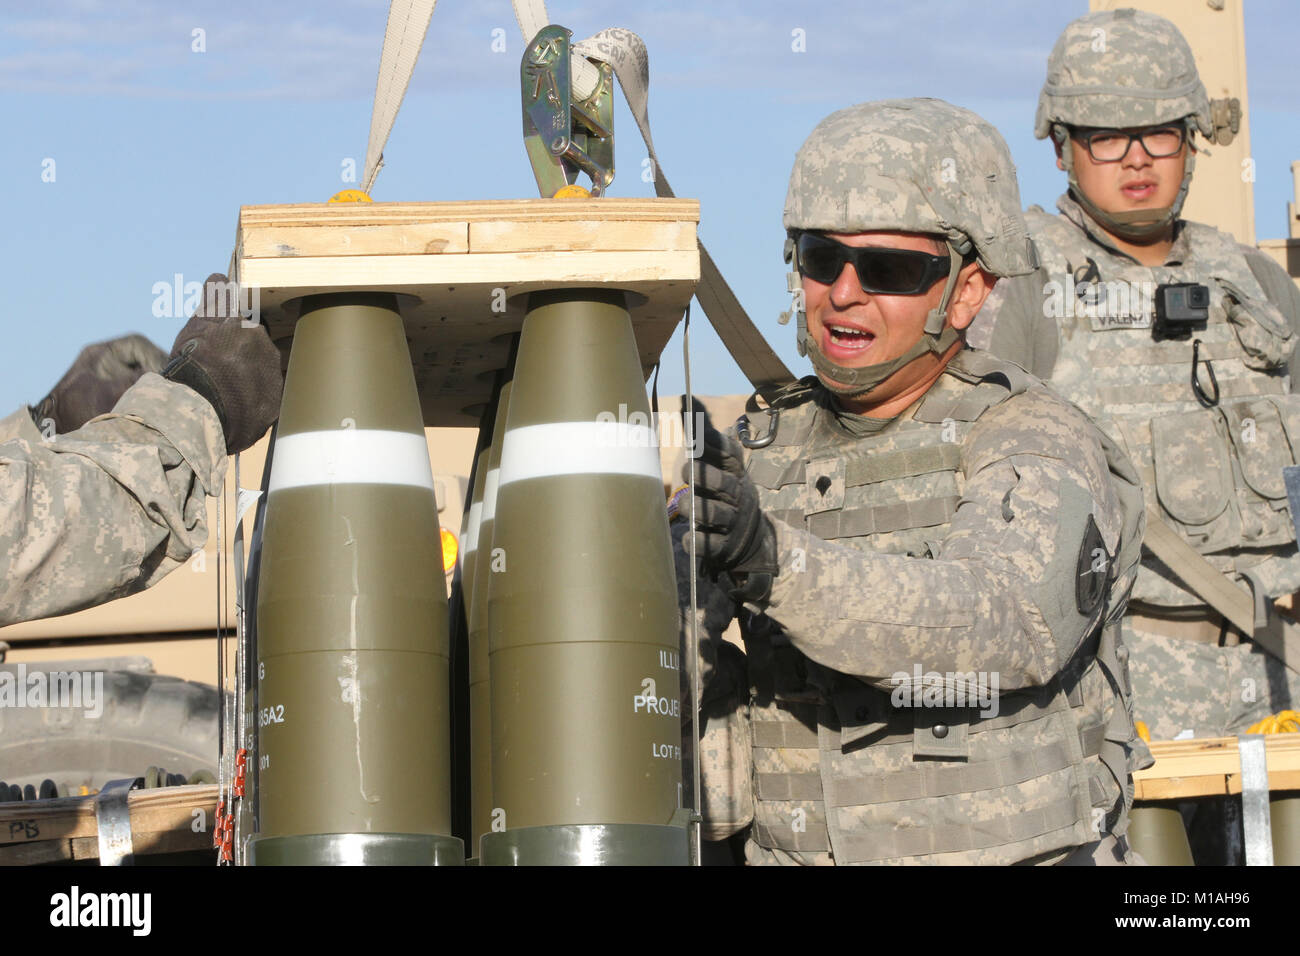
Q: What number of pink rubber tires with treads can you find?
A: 0